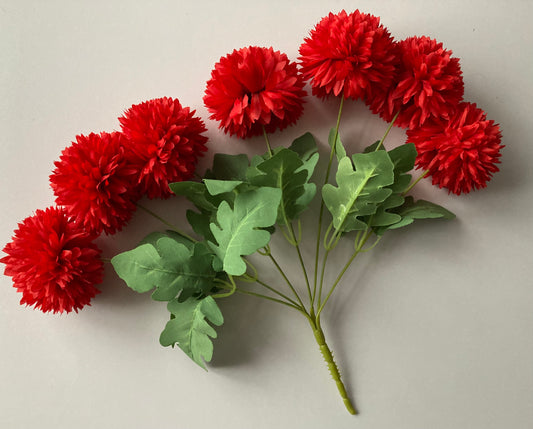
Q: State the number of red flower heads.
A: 7